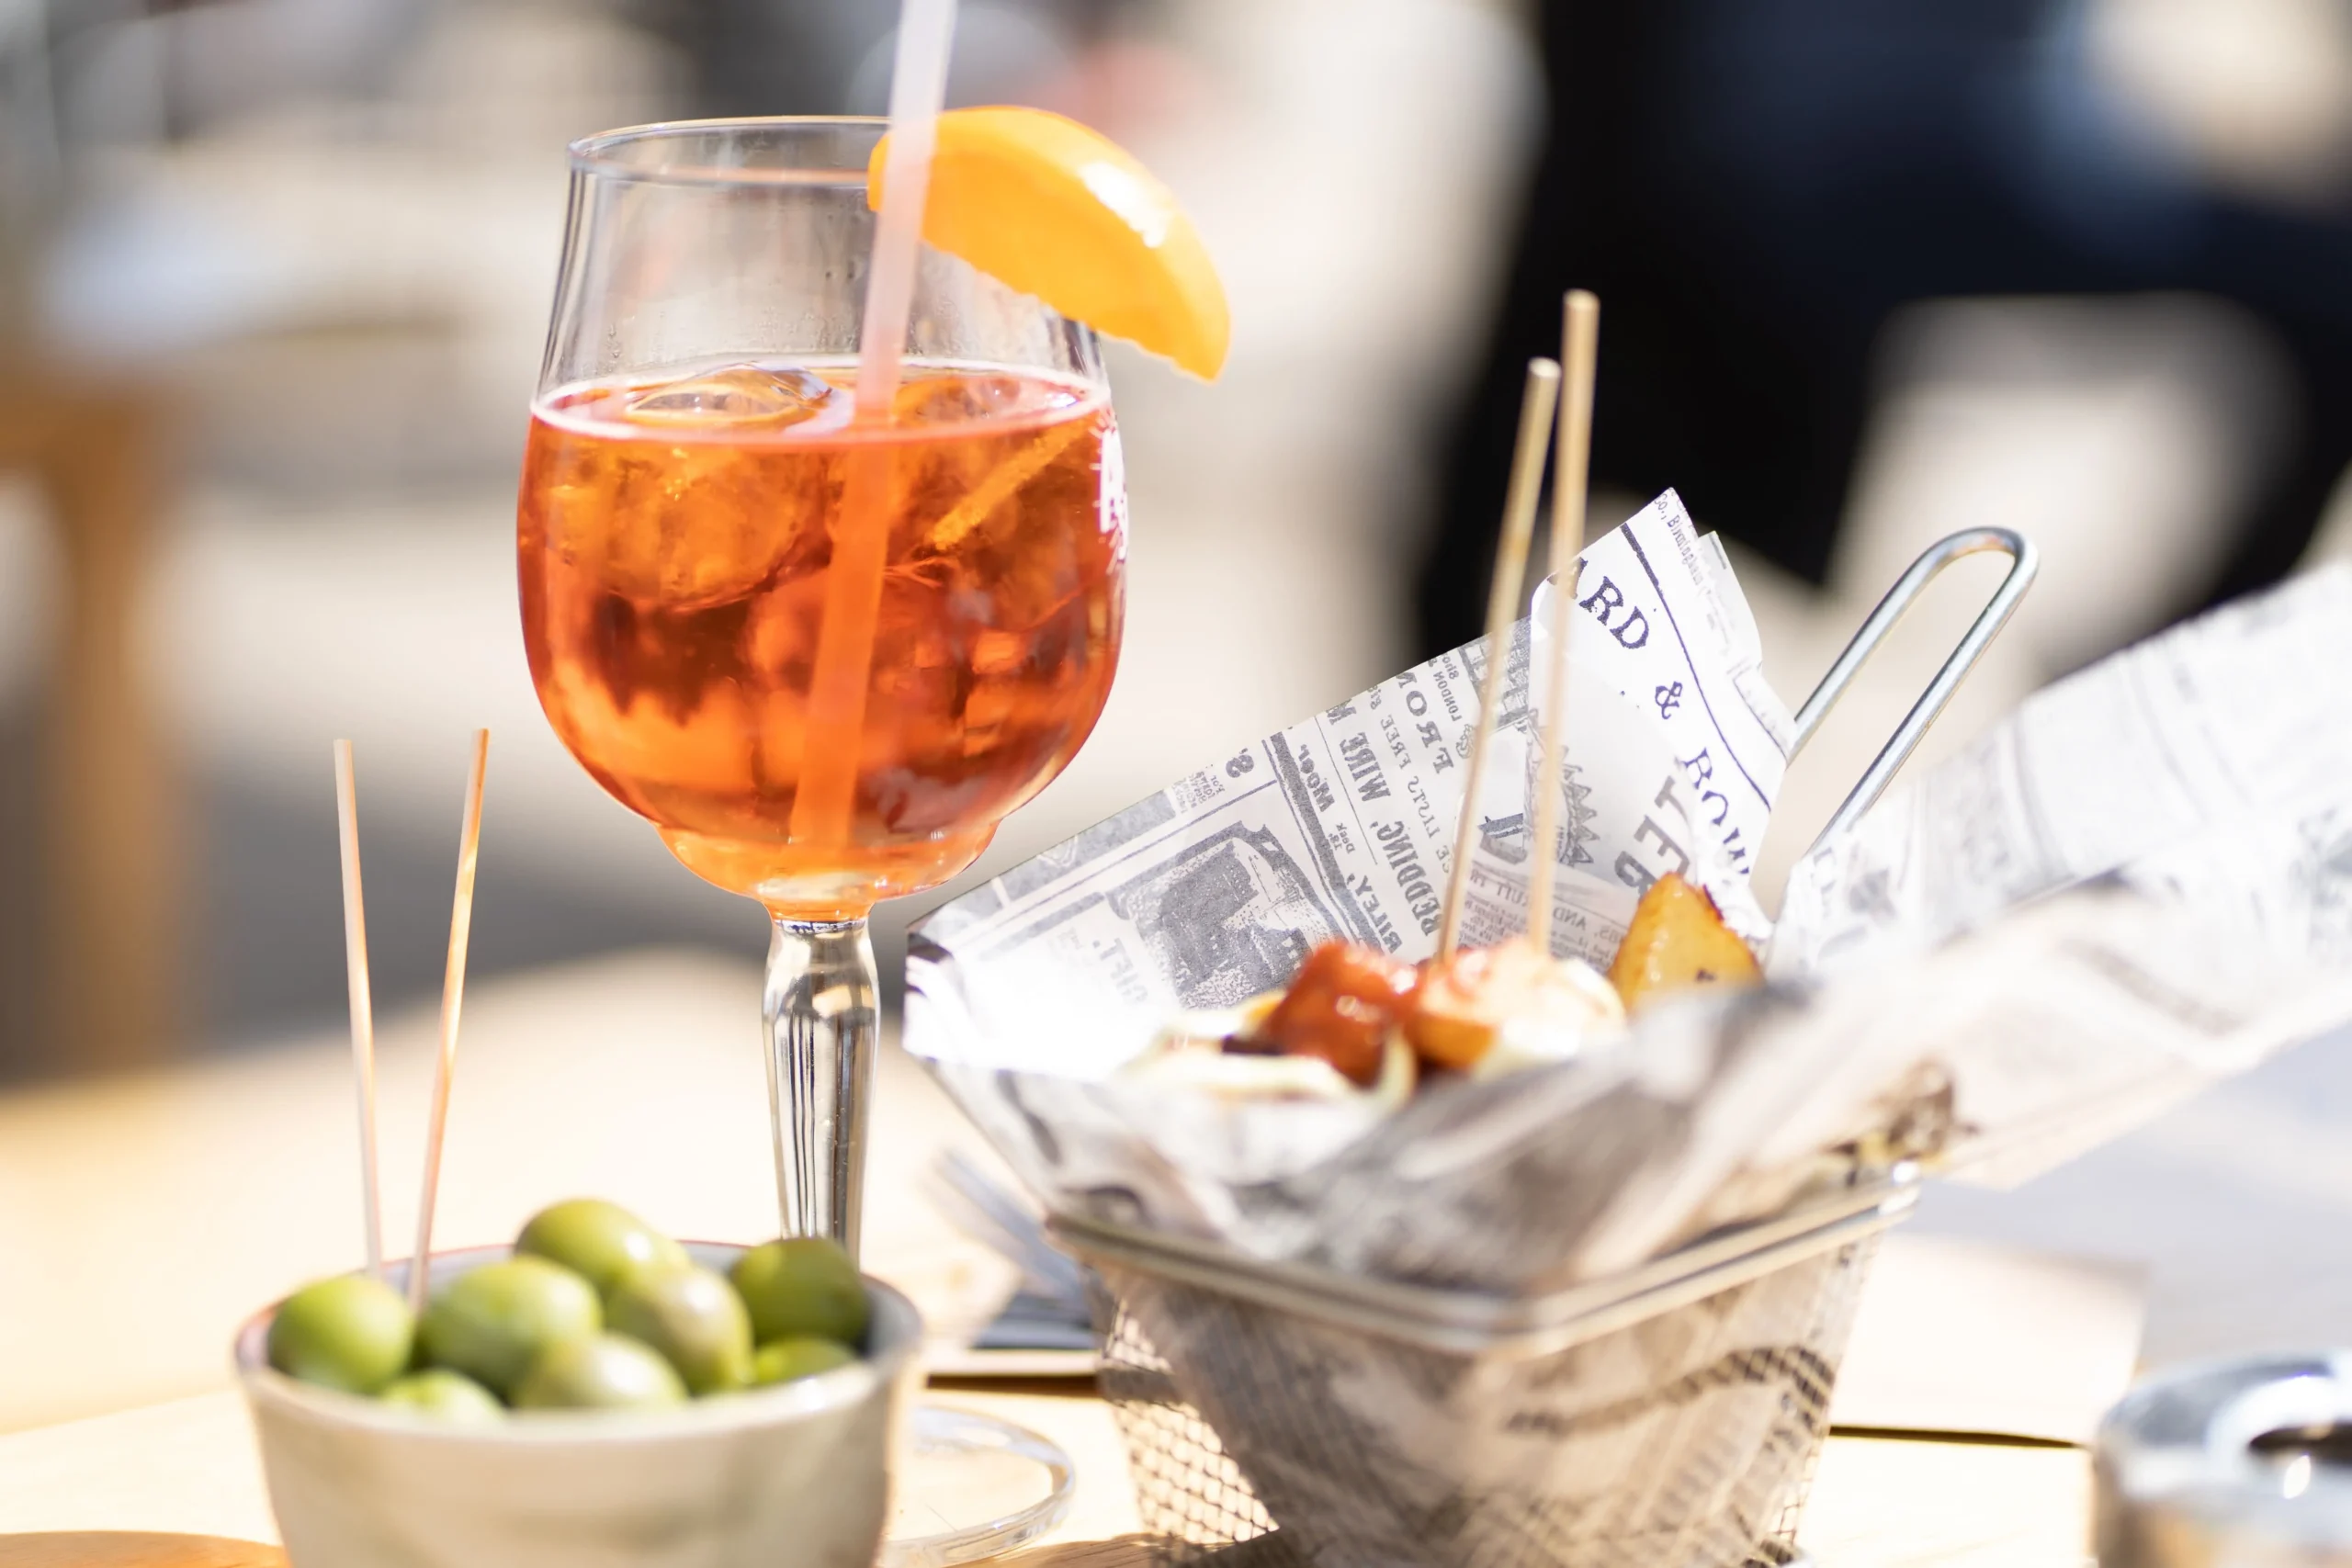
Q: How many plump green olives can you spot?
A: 8